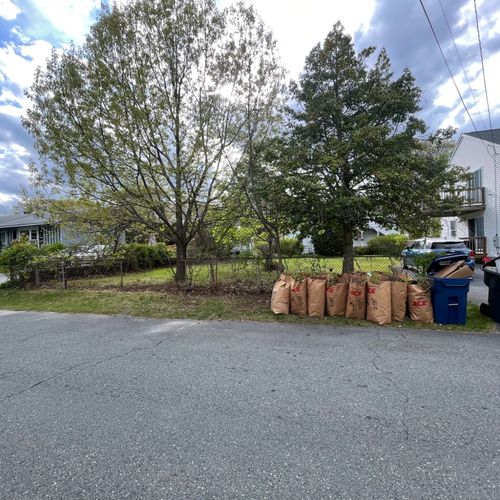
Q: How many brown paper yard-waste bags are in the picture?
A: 8